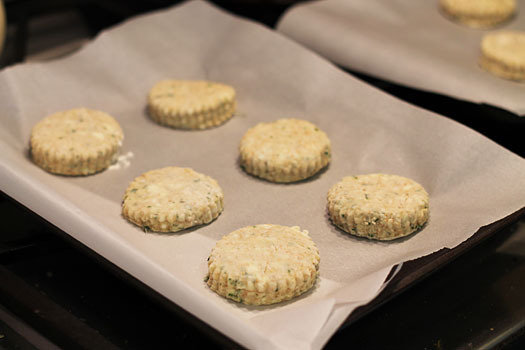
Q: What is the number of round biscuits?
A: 8